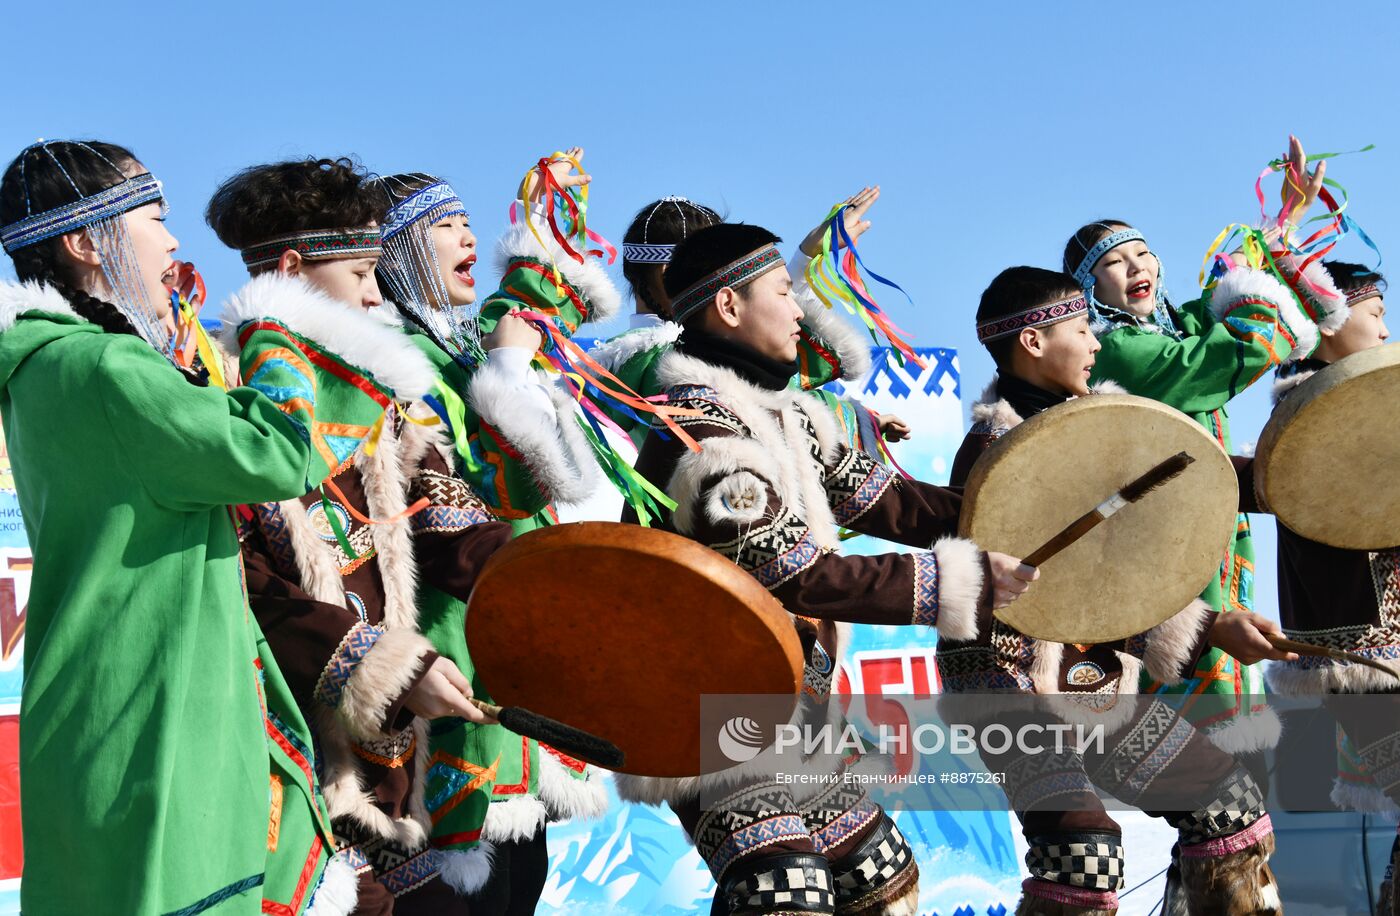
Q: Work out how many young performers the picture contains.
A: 8